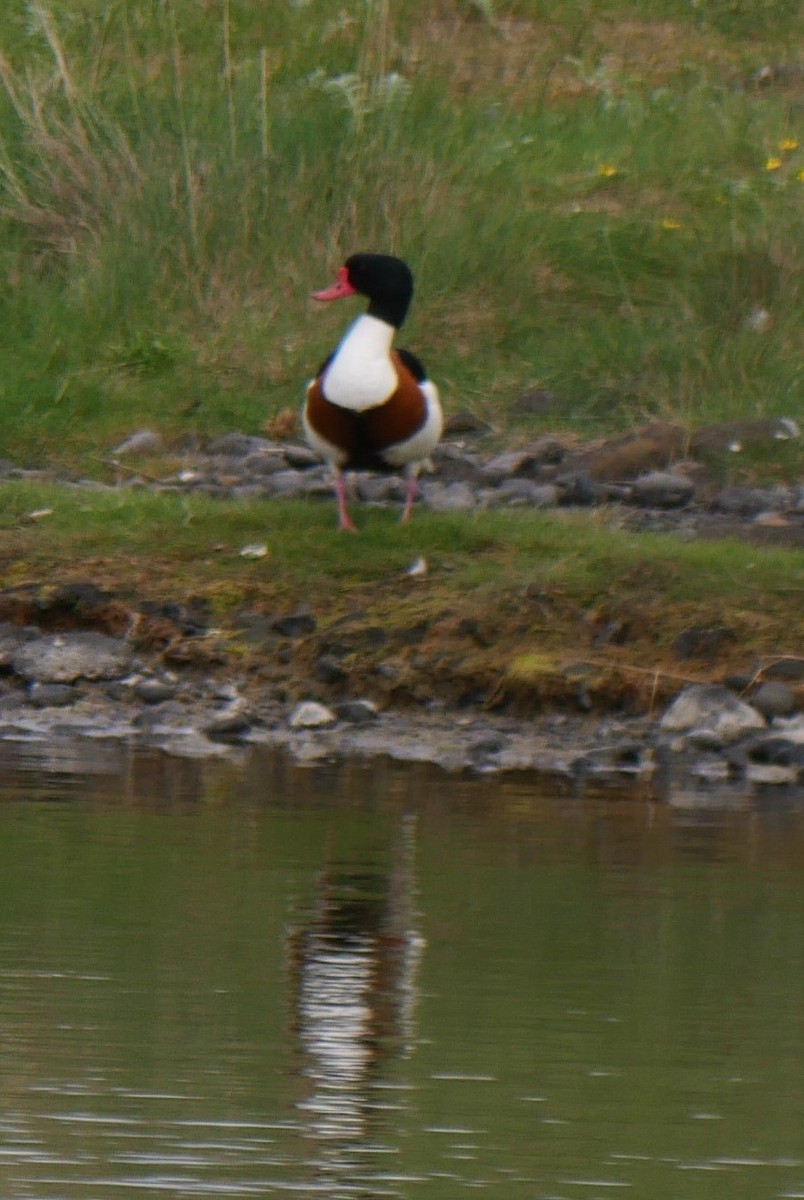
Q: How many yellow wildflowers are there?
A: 5